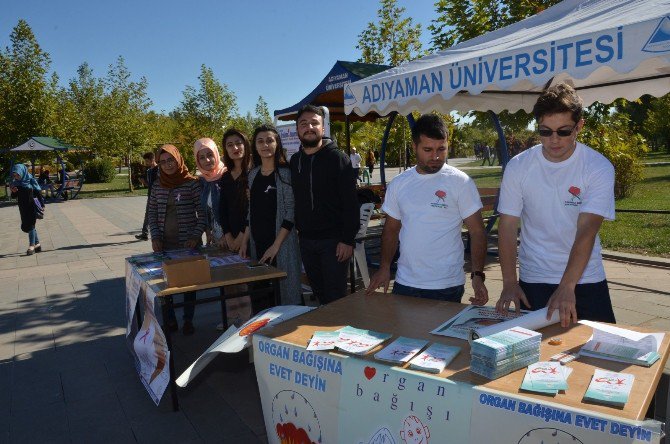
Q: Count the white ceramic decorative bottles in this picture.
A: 0